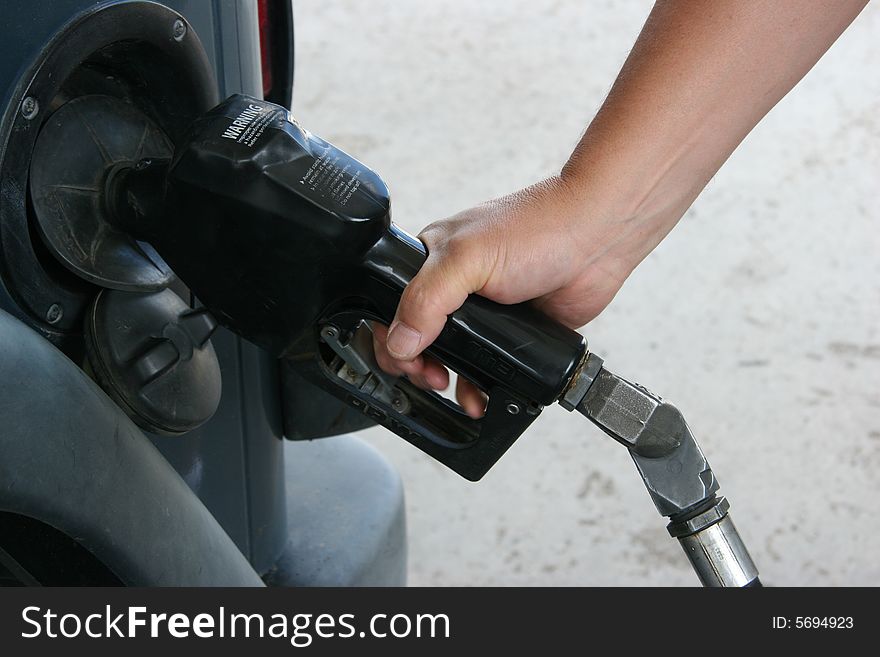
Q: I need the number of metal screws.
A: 3